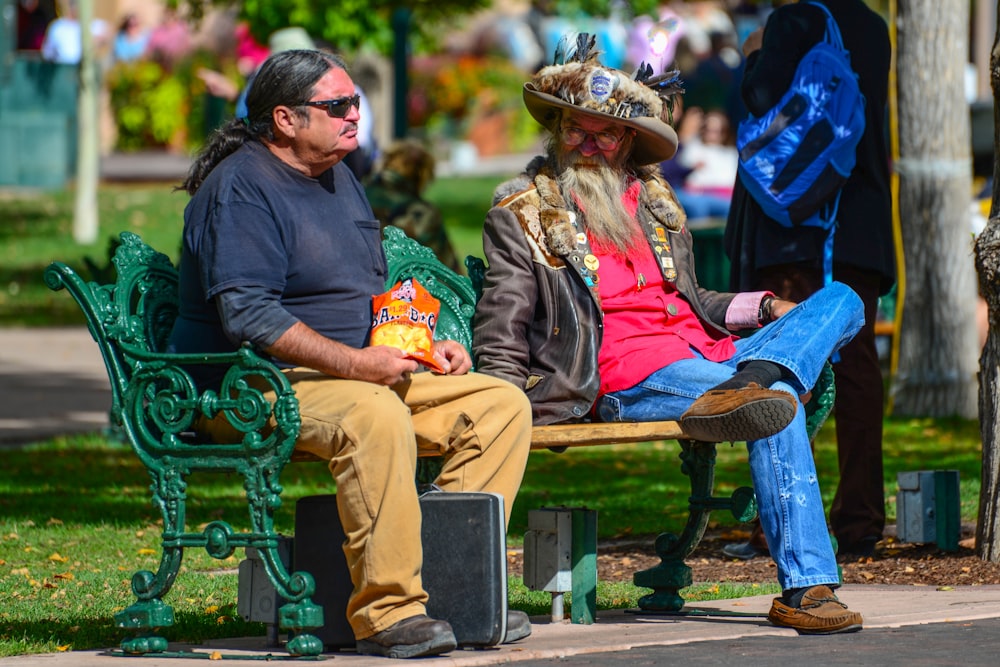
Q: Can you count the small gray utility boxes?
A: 3